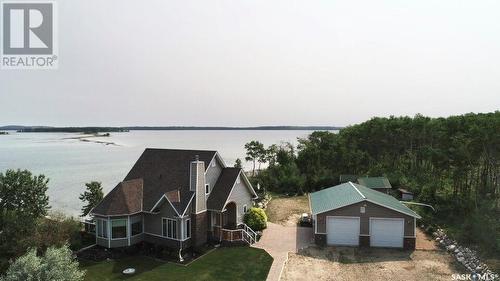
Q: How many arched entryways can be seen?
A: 1